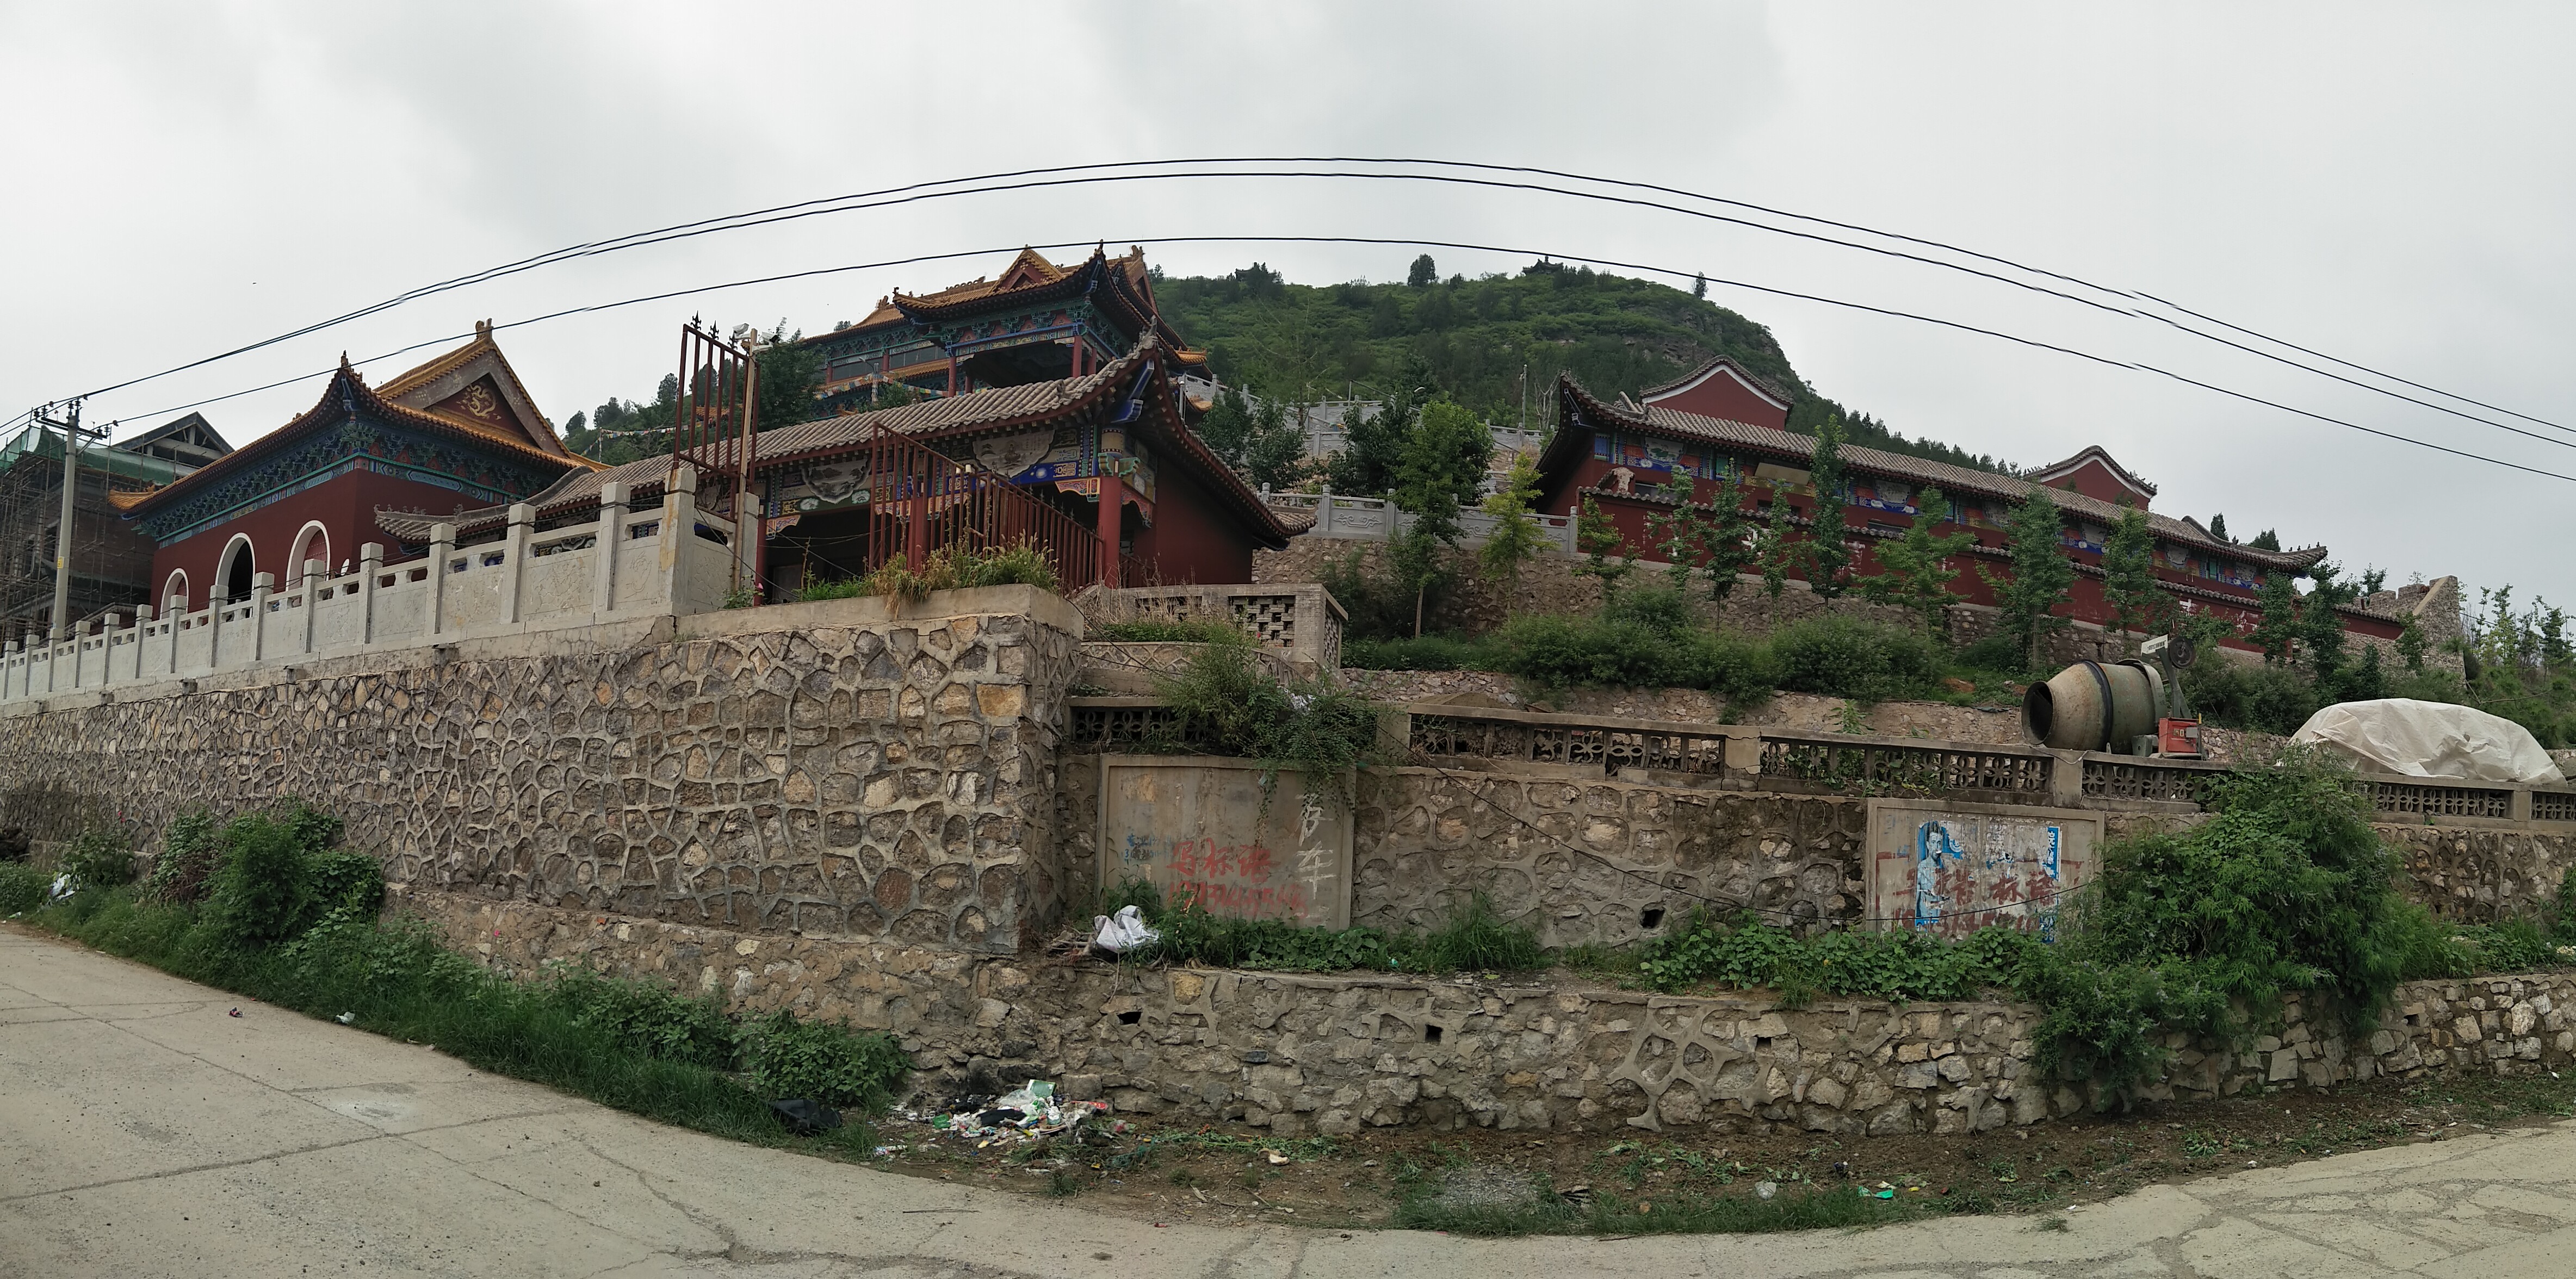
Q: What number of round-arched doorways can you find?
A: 3